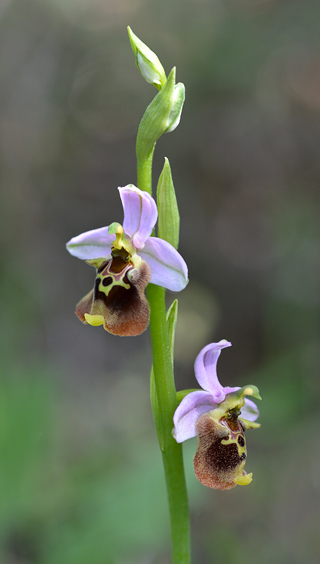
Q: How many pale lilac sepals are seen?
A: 6